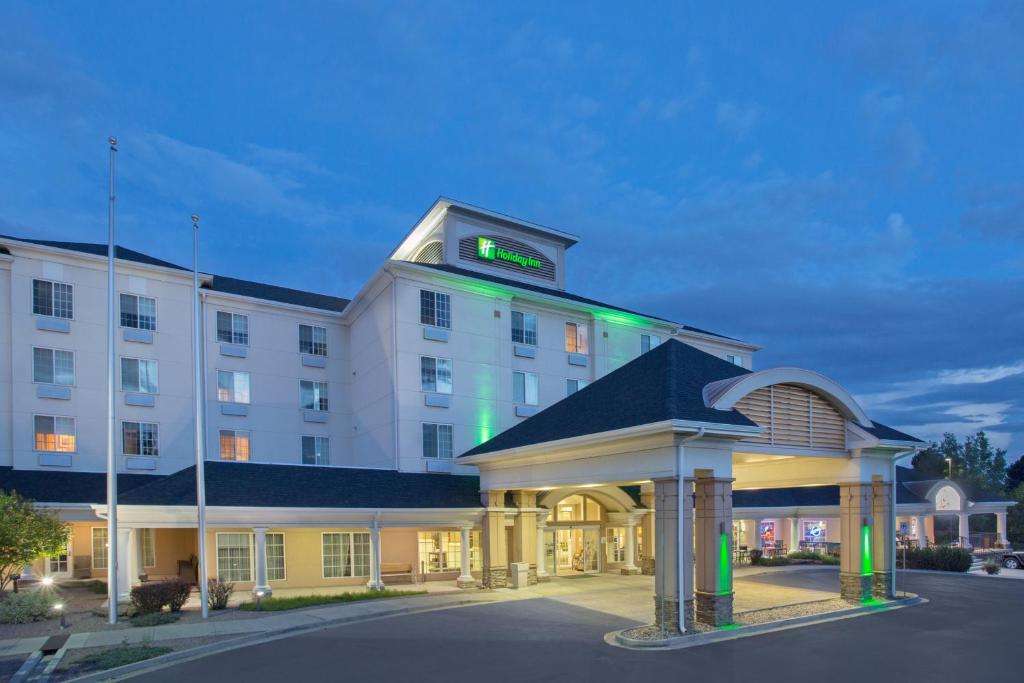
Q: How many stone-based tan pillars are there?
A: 7